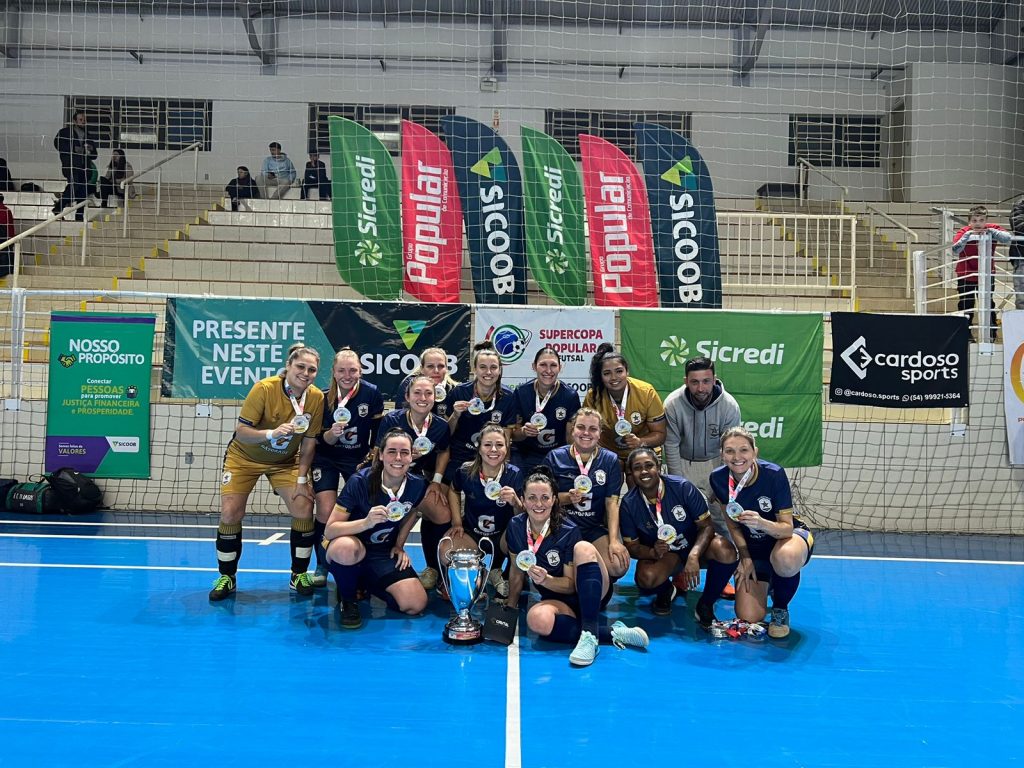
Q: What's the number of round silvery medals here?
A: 13